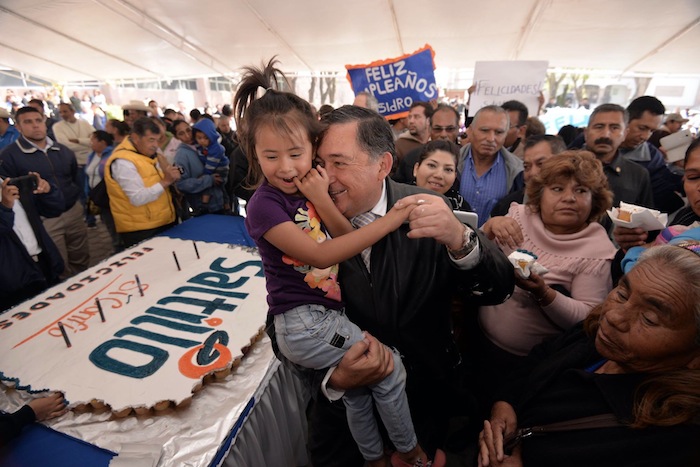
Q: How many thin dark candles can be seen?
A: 5